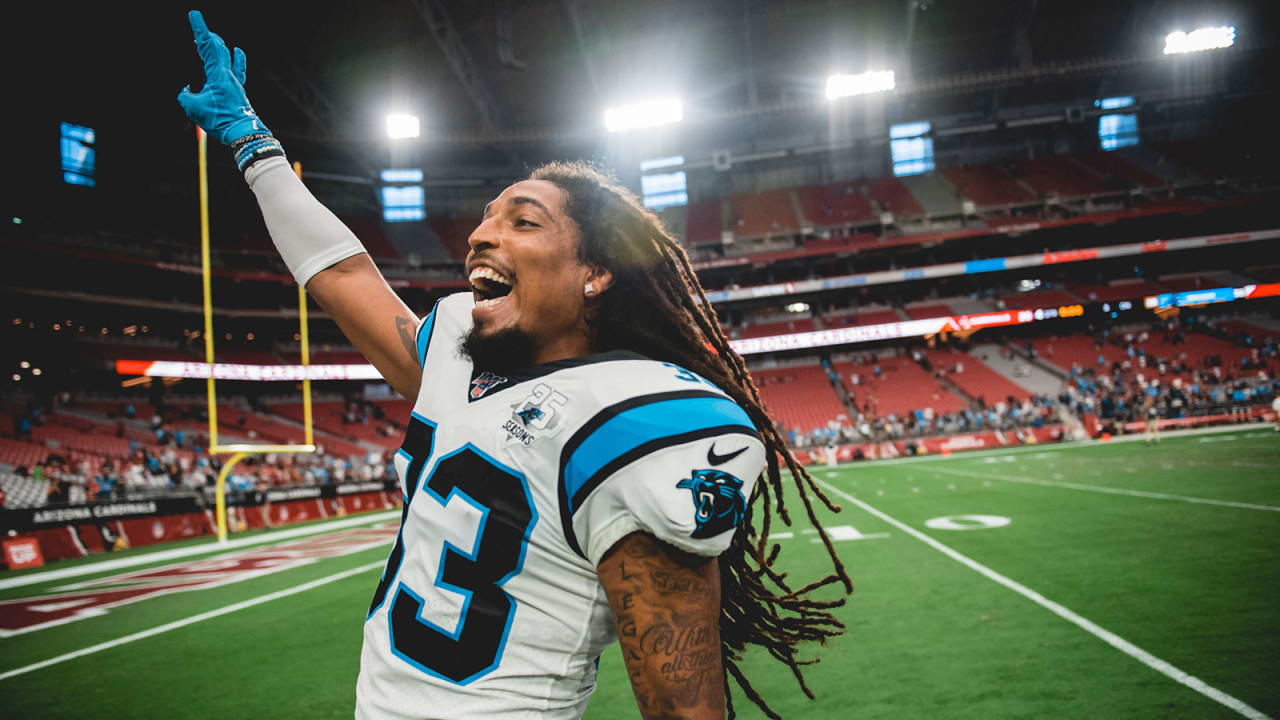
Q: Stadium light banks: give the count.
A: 4